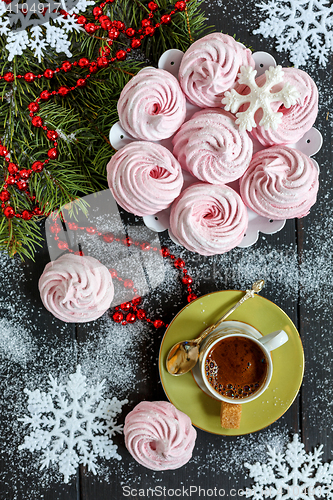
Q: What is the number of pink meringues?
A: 9